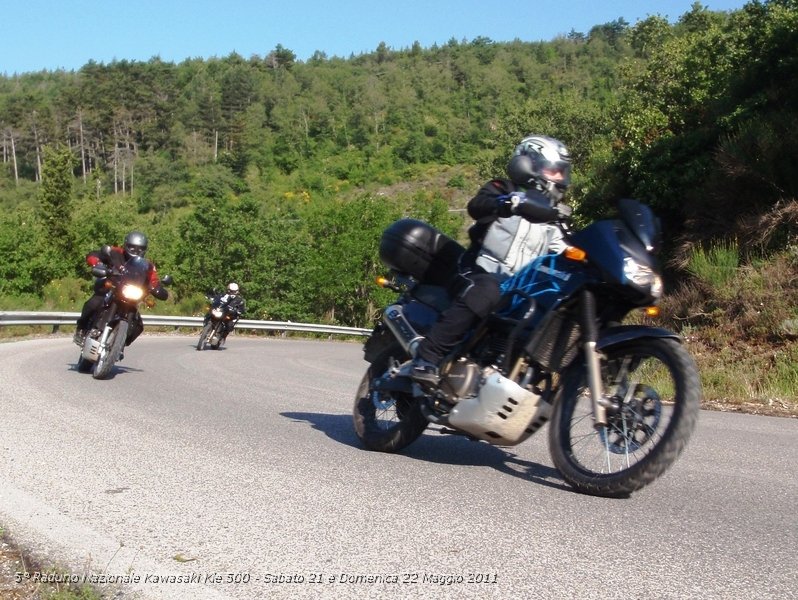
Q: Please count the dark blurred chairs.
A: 0